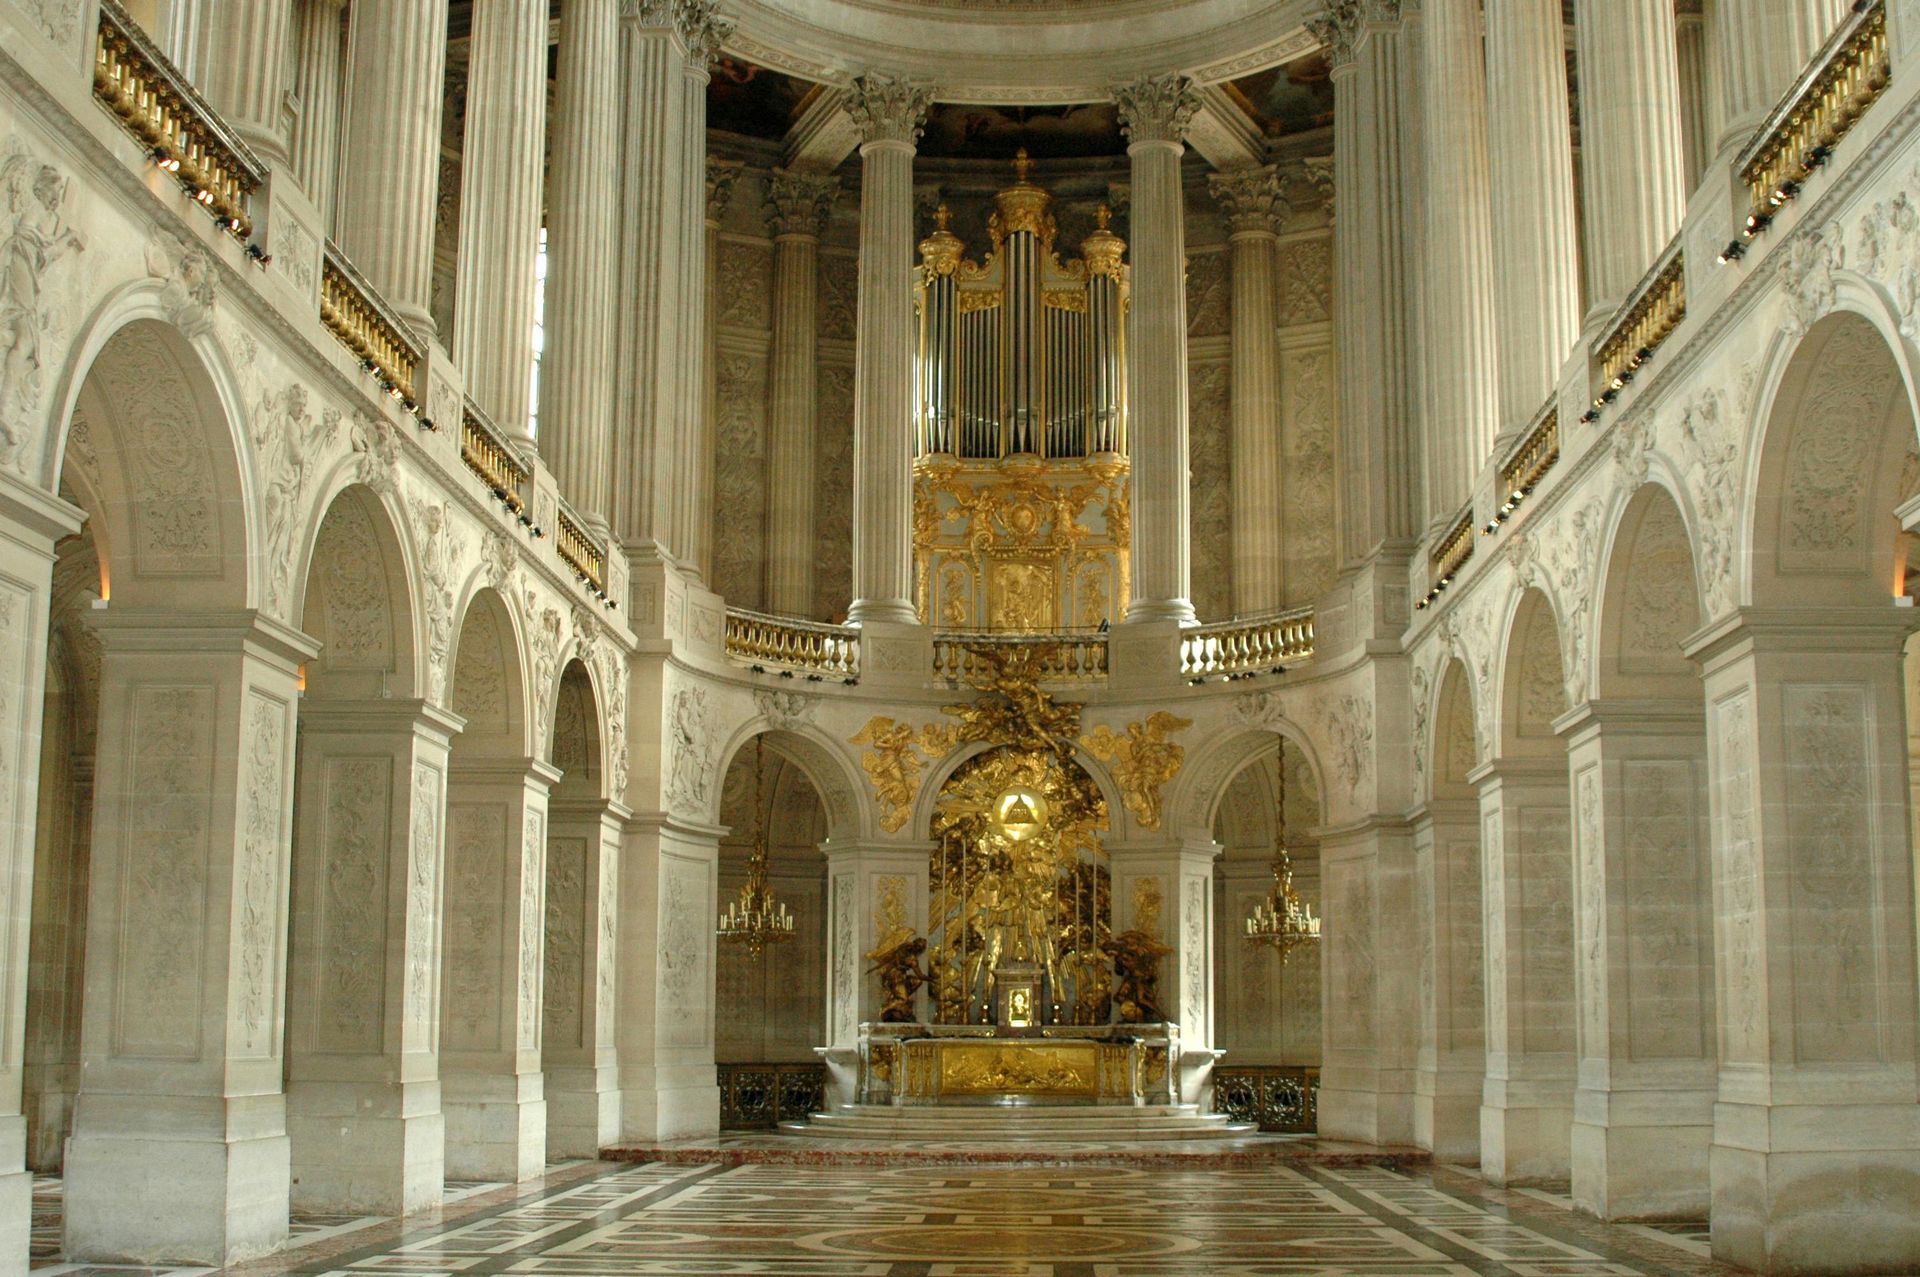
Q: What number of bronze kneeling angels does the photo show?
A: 2